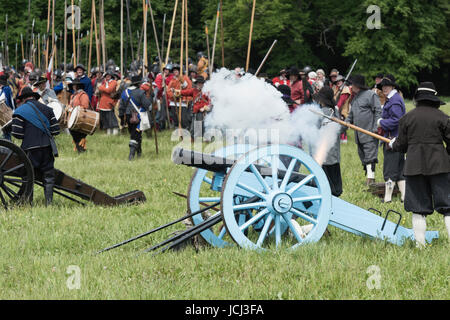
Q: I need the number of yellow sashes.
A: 0